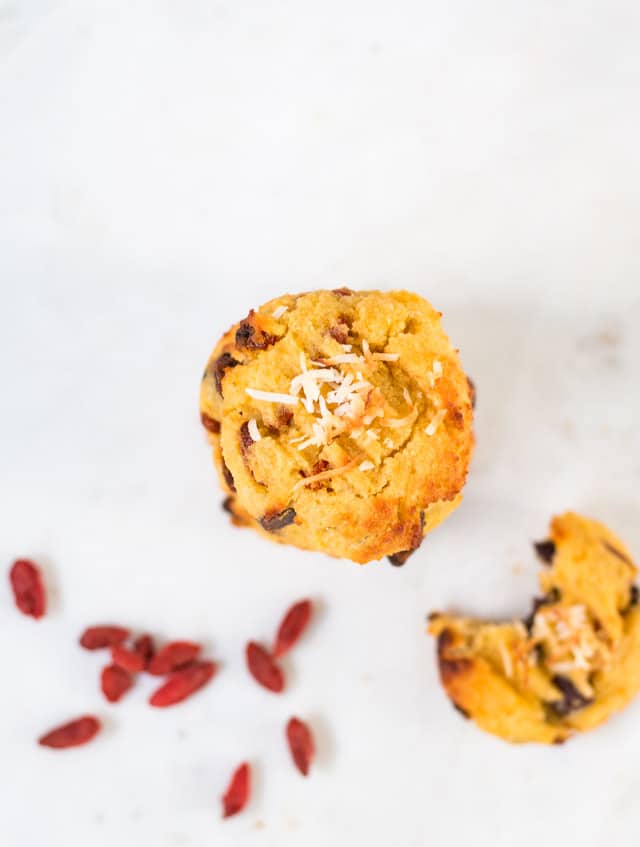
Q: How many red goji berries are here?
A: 12